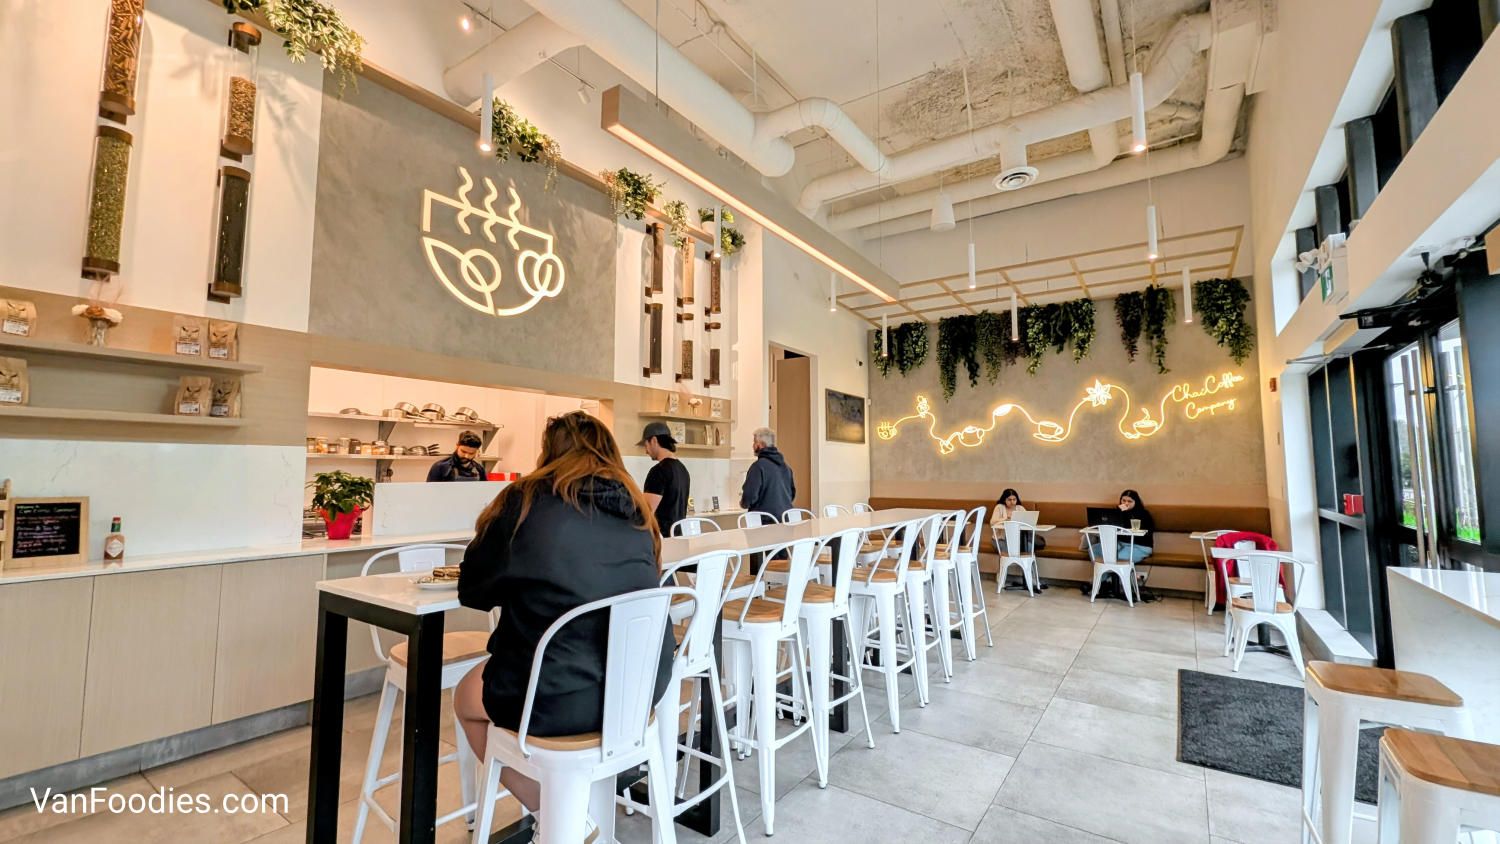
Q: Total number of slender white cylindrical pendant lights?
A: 9